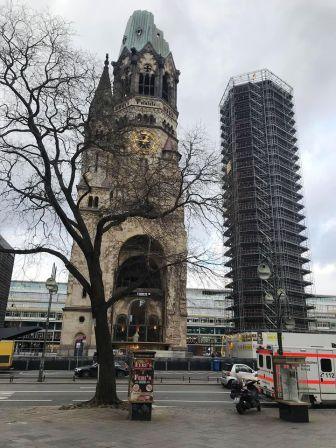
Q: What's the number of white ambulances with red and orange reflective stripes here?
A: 1